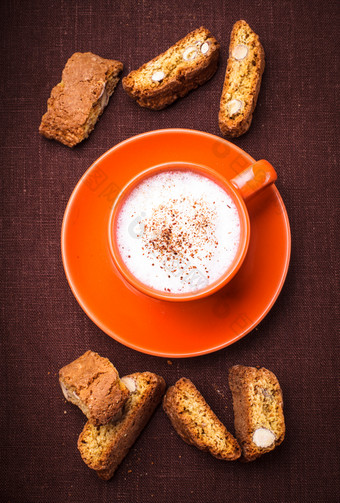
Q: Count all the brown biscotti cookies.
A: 7